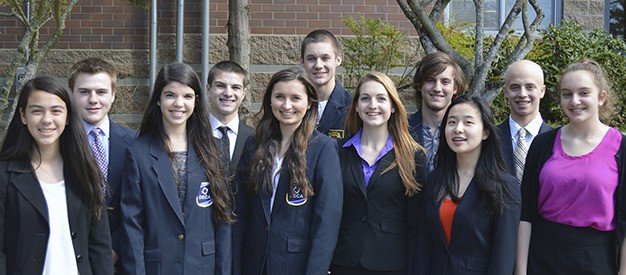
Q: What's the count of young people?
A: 11